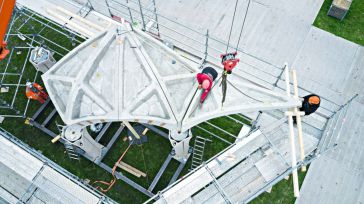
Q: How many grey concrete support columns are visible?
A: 3